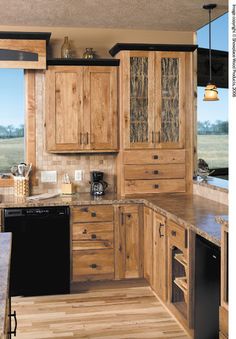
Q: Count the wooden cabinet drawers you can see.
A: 7